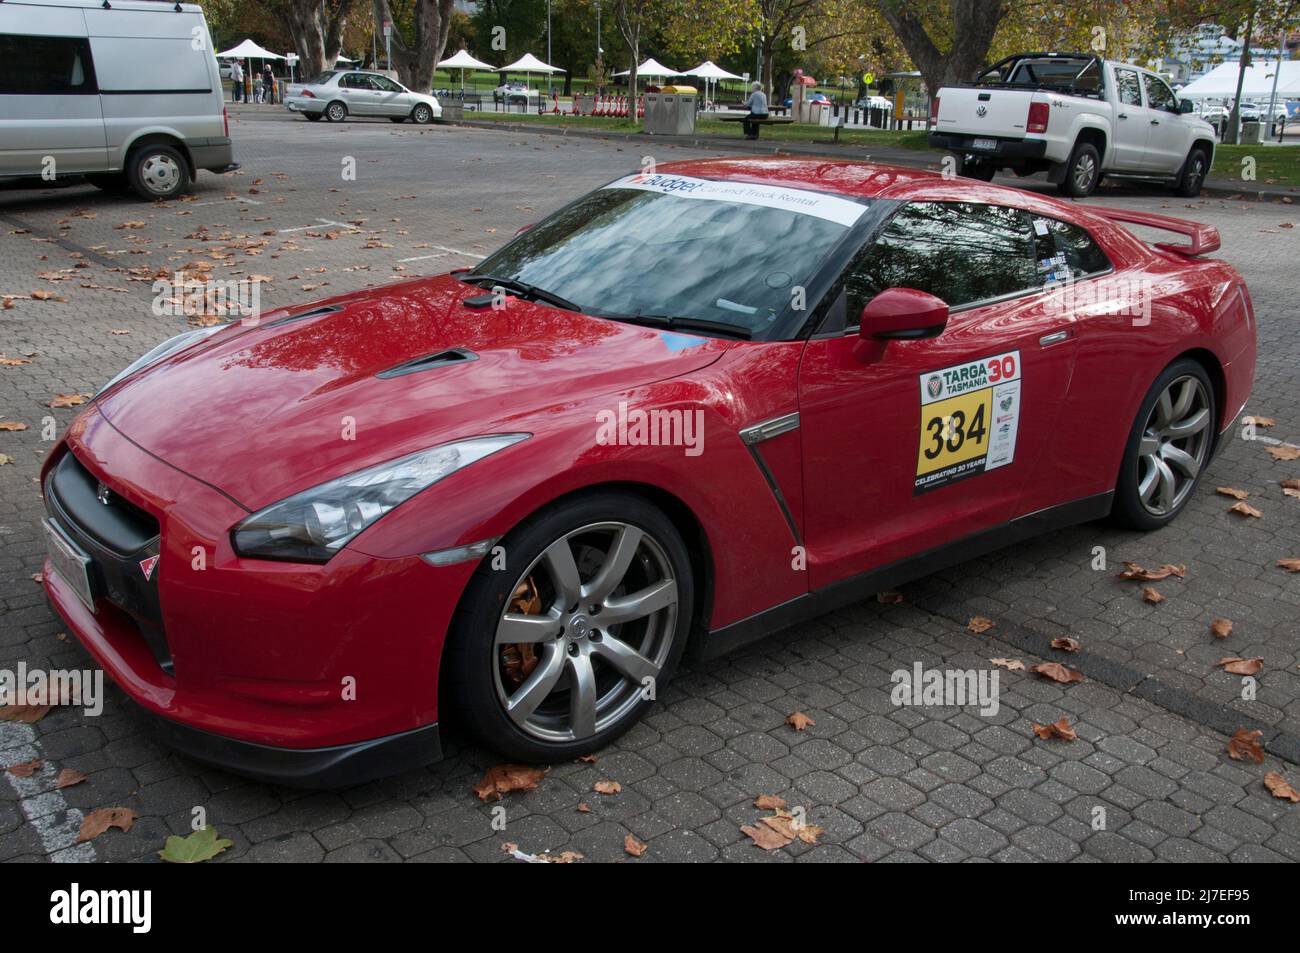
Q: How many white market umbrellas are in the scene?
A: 6